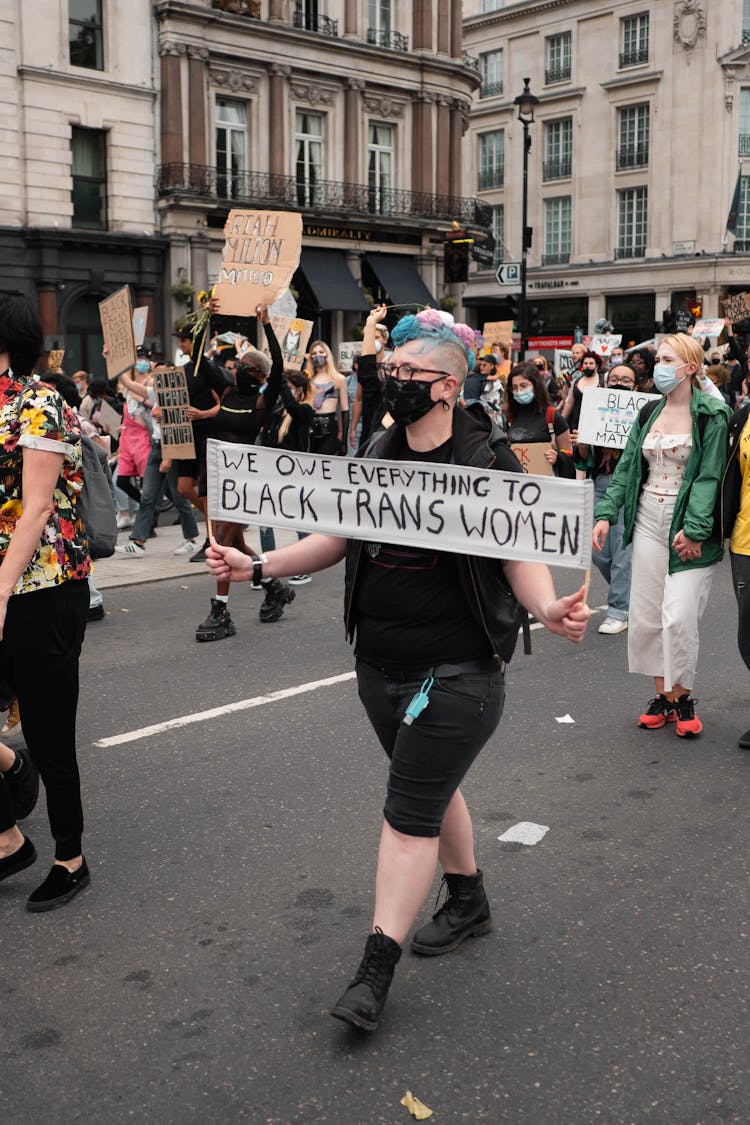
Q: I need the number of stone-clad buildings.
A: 3